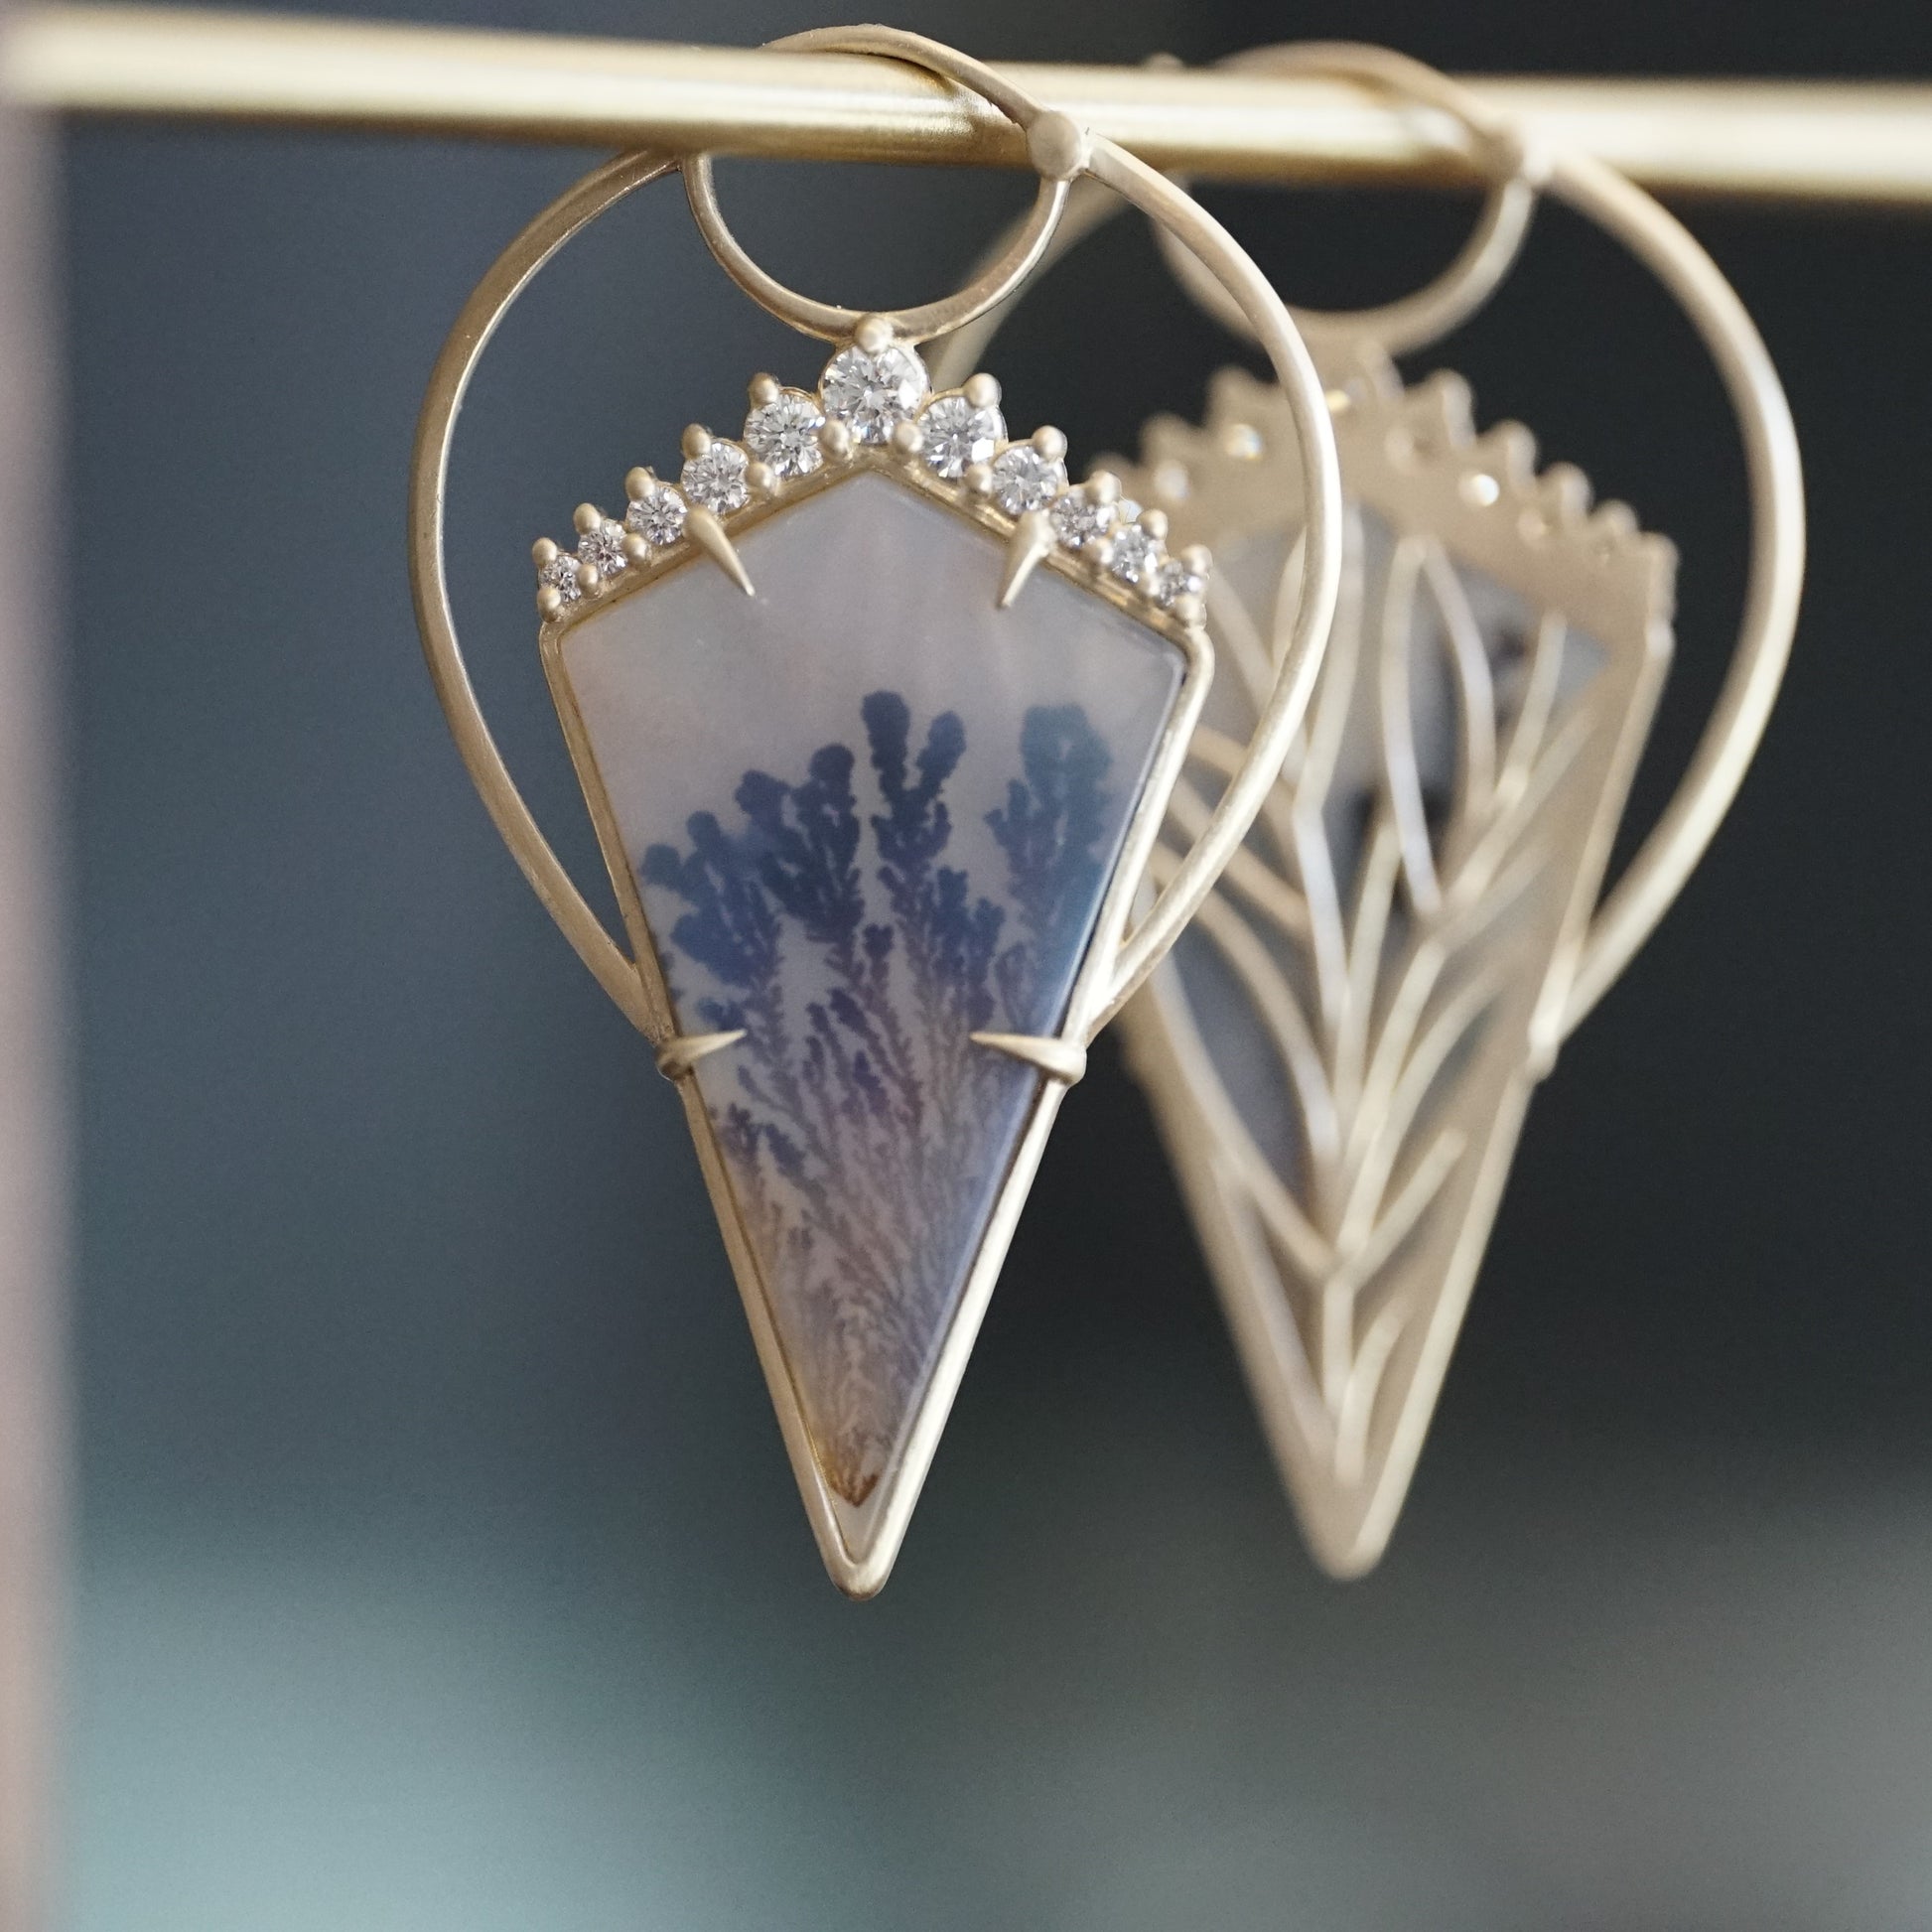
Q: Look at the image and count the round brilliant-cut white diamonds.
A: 11